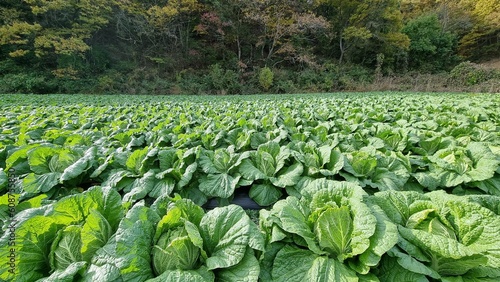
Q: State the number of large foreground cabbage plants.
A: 4